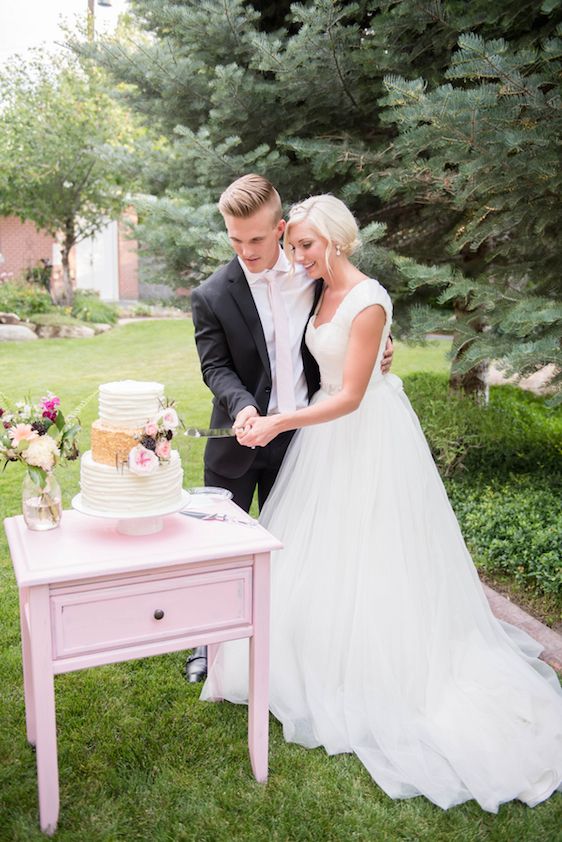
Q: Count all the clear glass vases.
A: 1